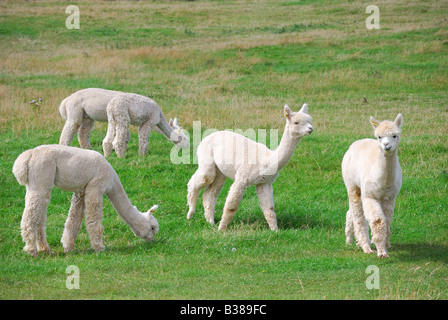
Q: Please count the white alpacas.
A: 5